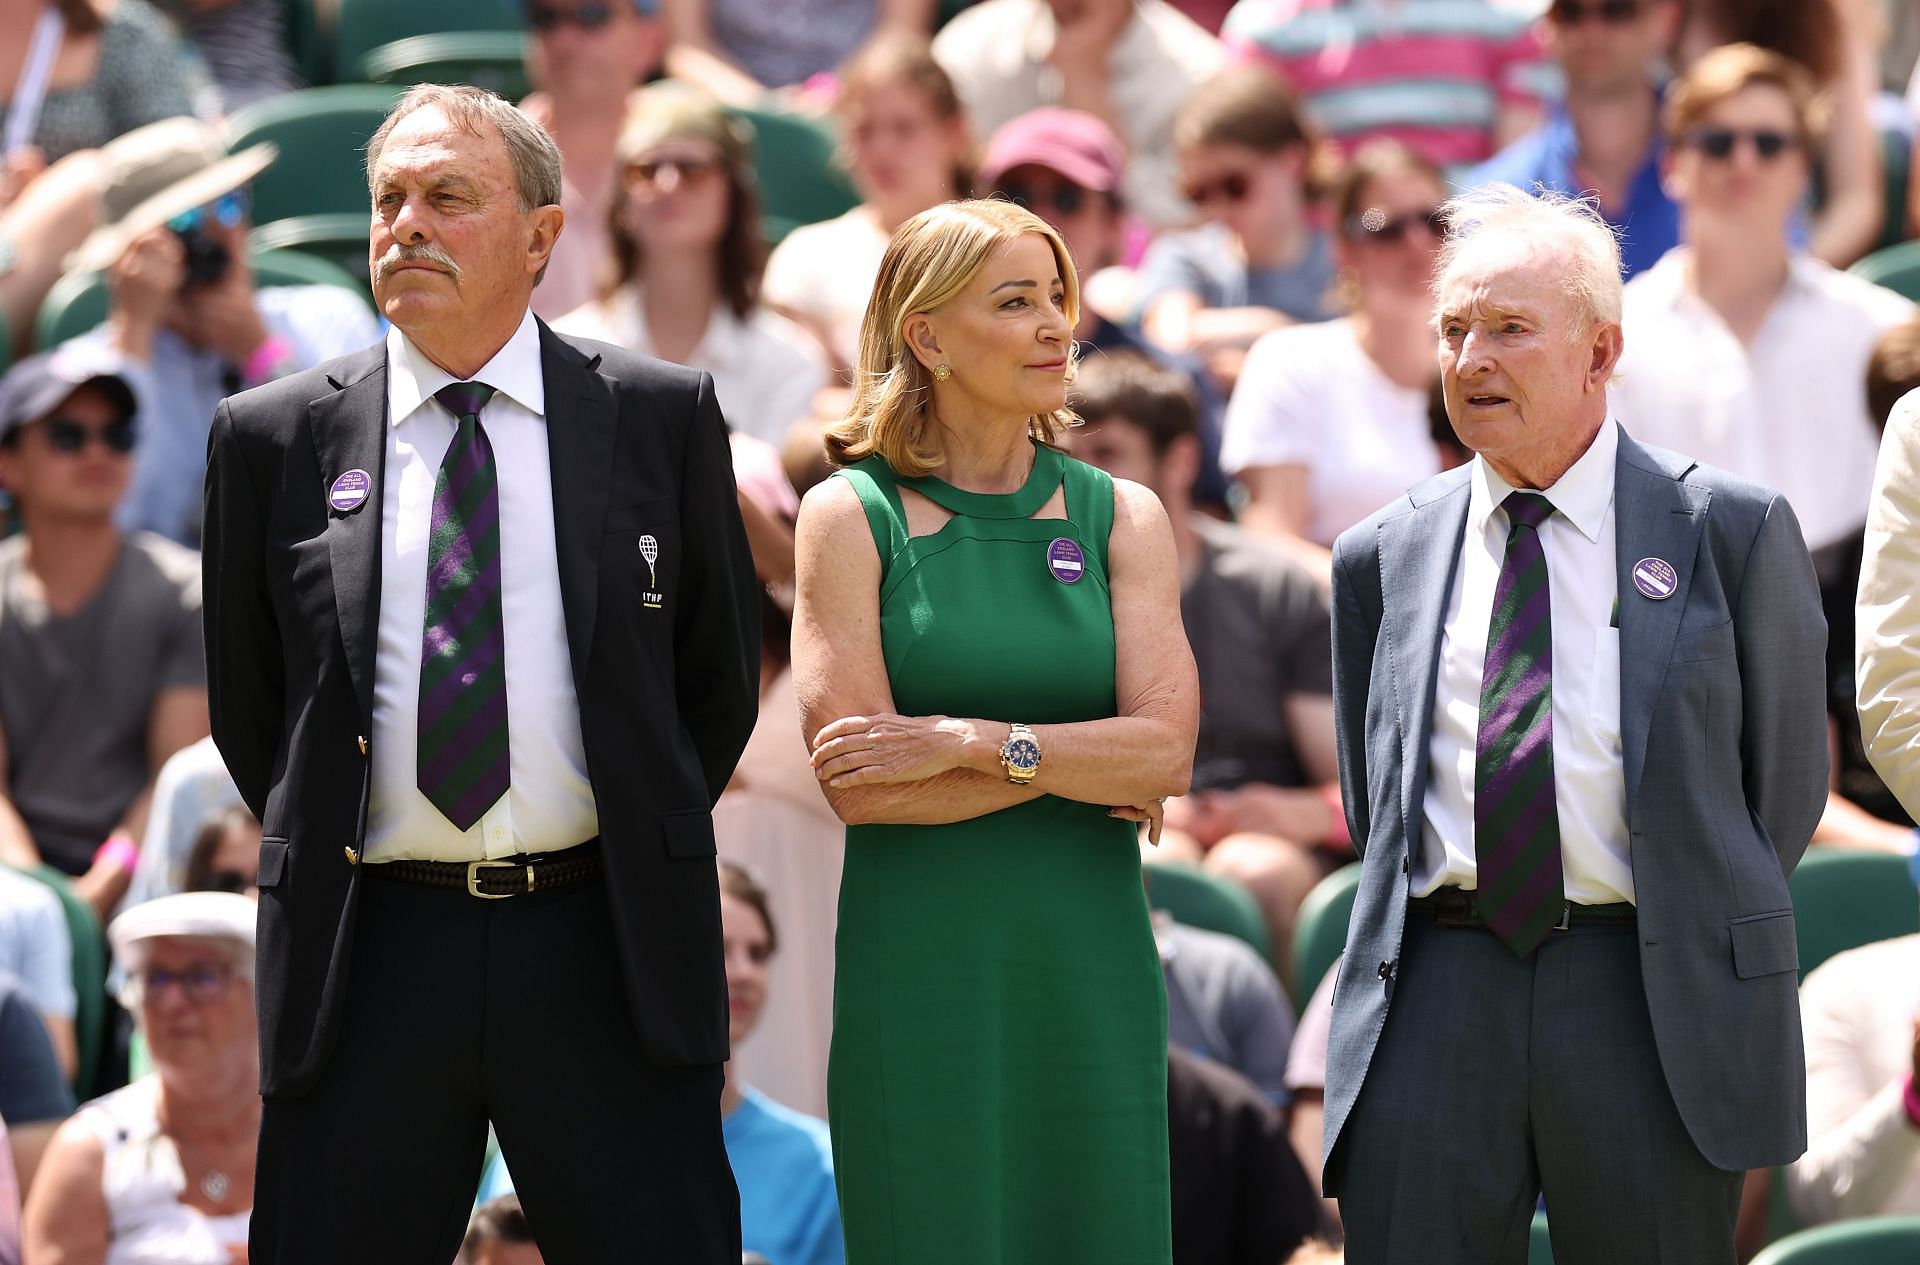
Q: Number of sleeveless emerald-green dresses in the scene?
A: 1